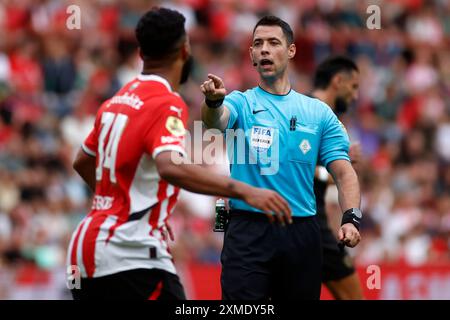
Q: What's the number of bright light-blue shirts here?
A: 1